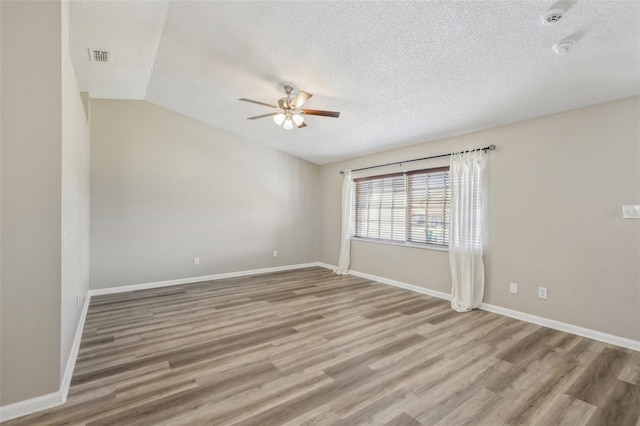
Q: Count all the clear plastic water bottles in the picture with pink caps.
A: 0